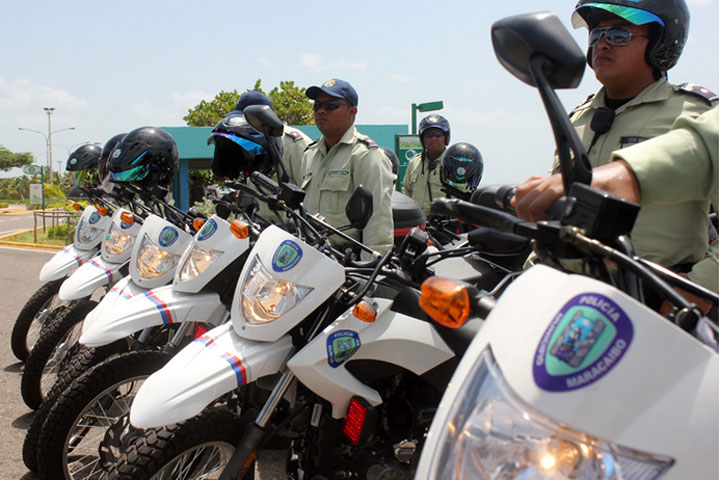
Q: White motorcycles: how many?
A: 6